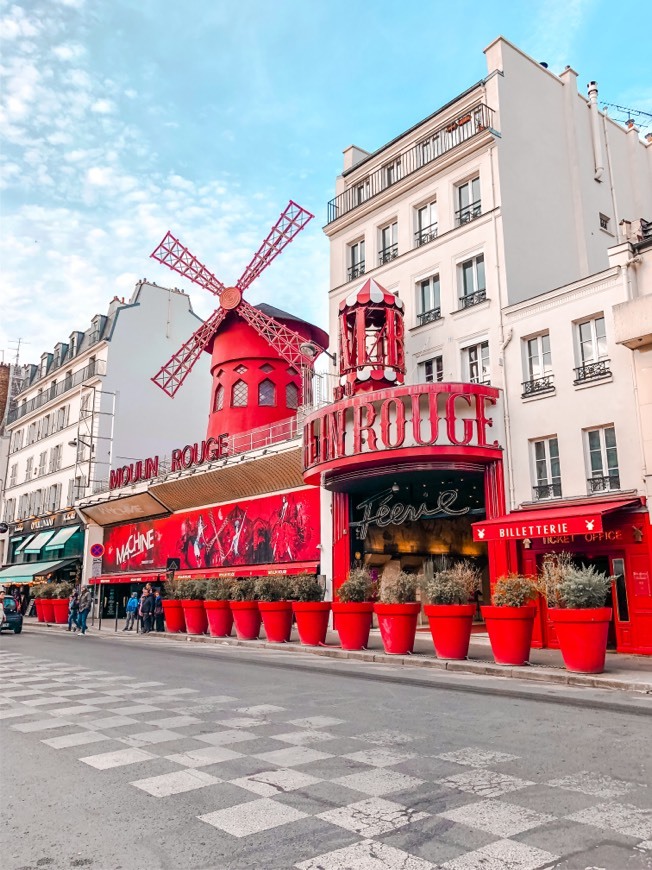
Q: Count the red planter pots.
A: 14